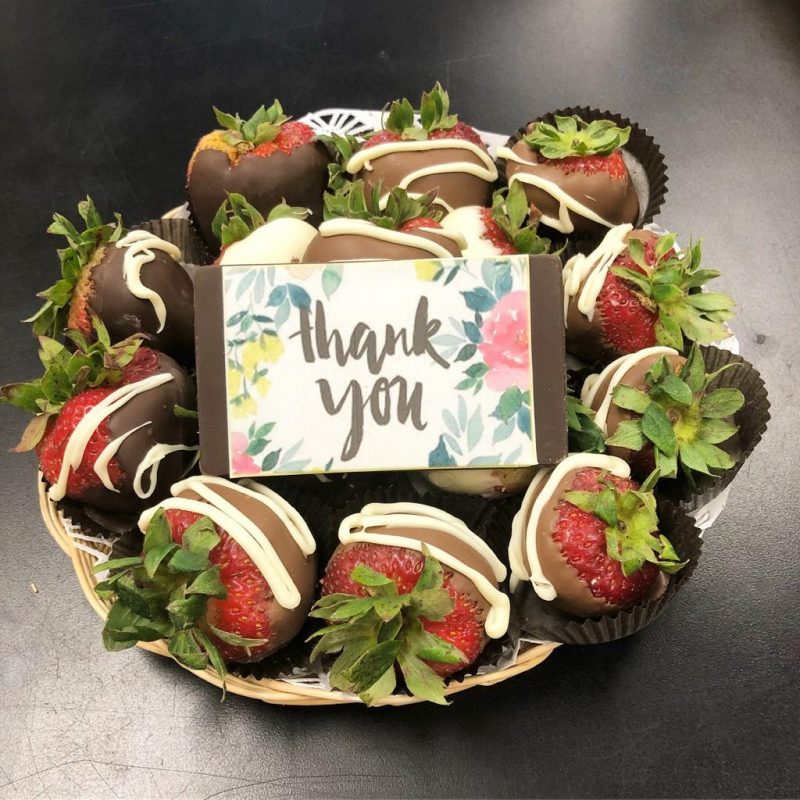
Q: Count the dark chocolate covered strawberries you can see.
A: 3